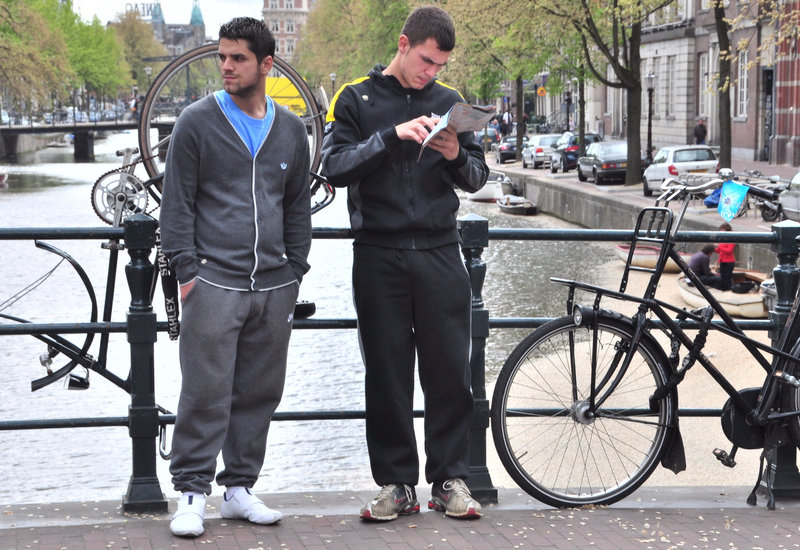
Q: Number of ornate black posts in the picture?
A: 3